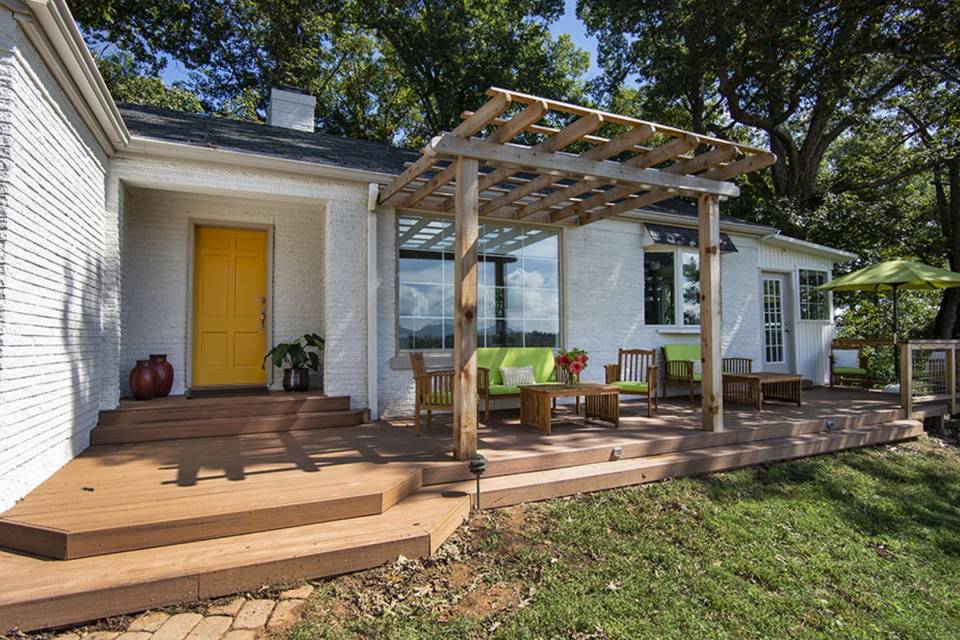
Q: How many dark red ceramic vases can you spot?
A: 2